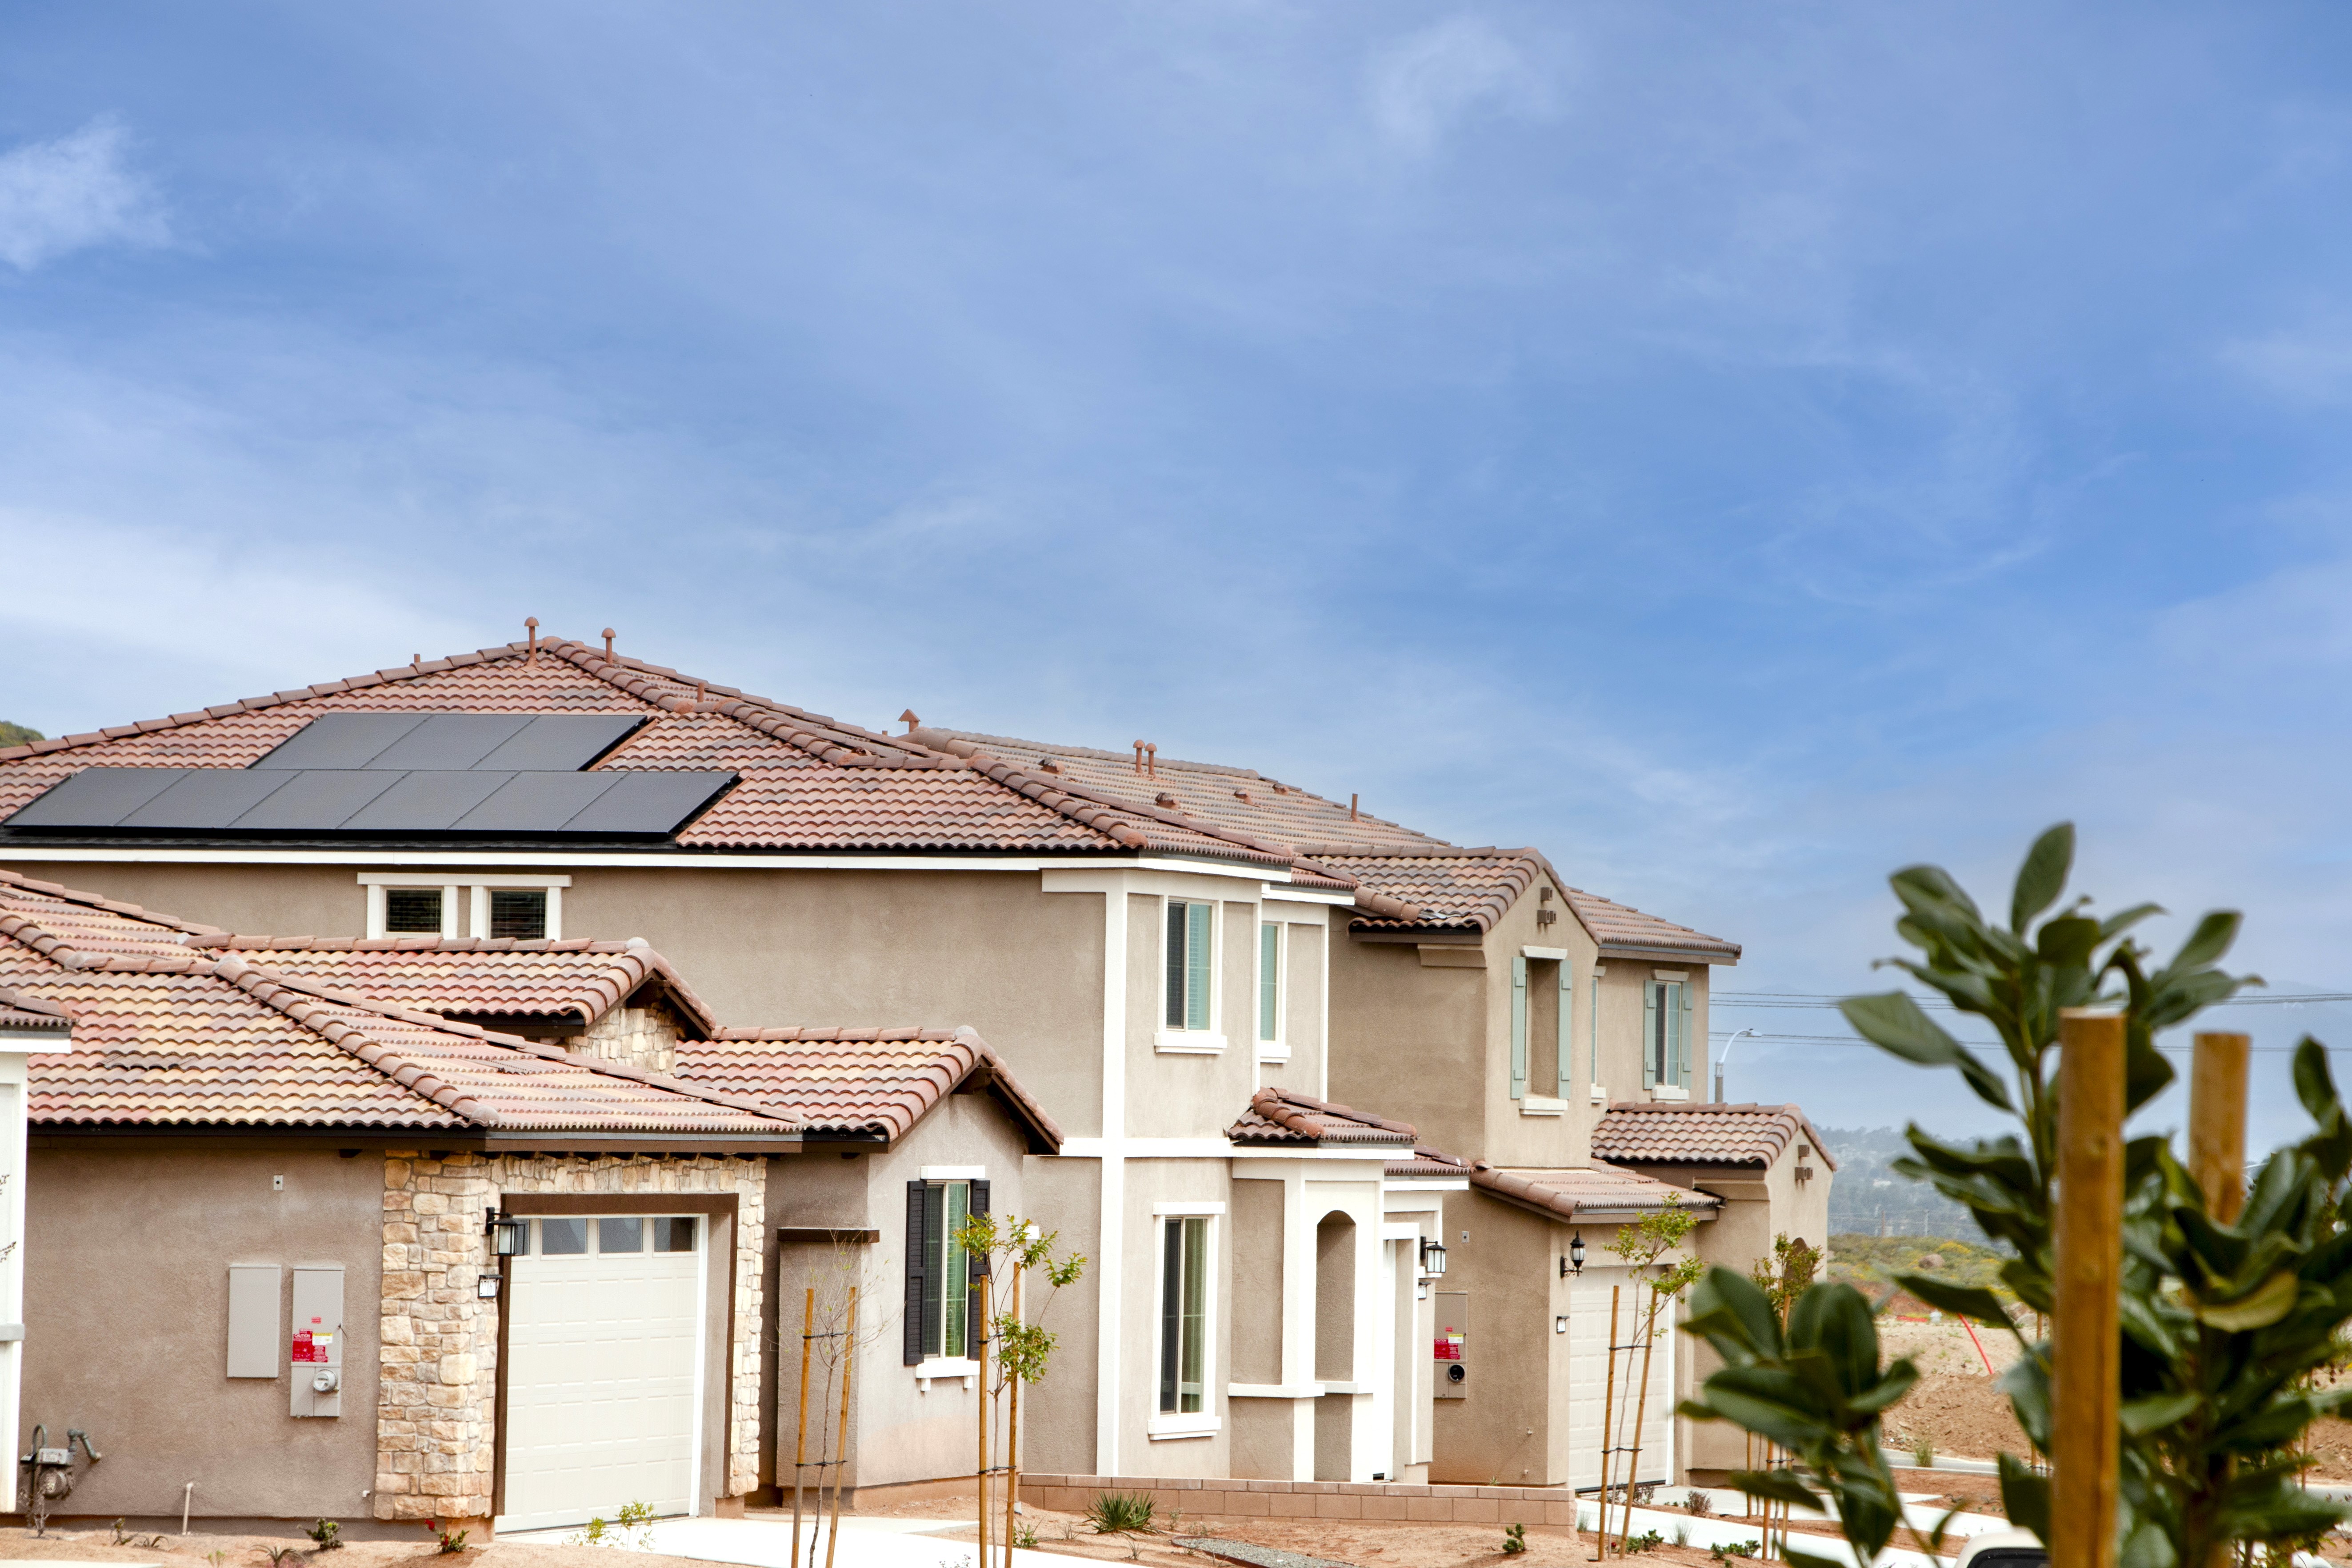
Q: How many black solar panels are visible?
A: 9